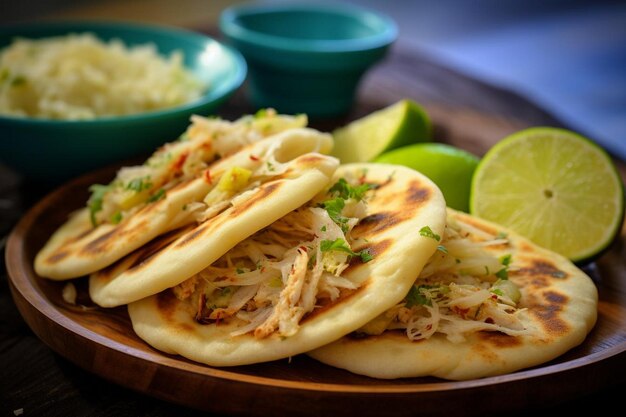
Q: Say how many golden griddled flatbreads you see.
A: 4